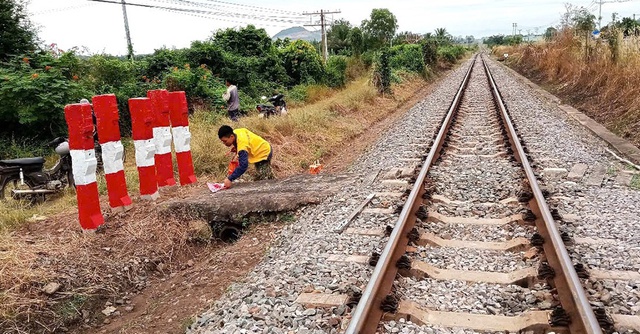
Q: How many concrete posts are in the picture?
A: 5